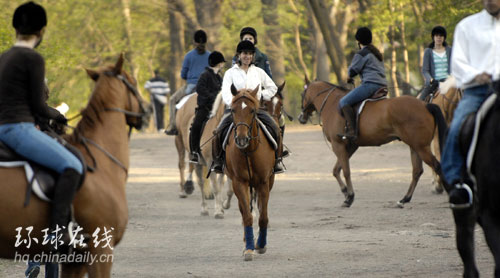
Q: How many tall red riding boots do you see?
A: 0